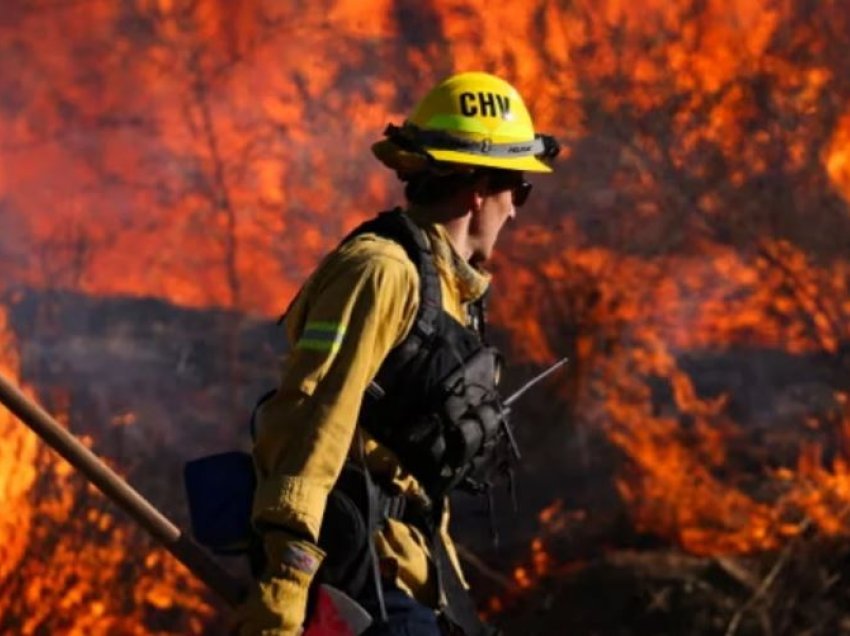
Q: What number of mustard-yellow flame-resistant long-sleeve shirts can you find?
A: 1